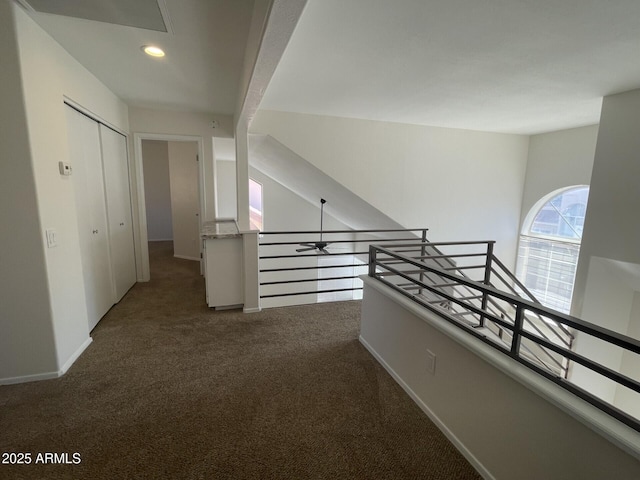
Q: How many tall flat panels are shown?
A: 2